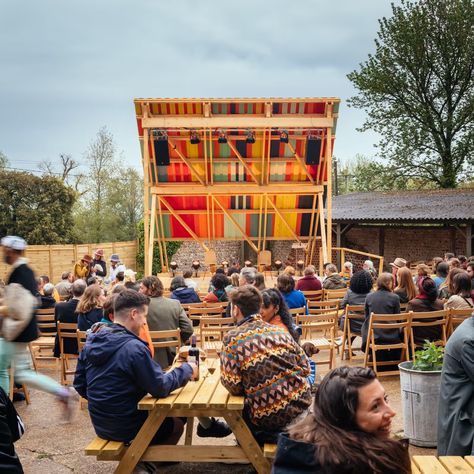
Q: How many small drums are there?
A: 6